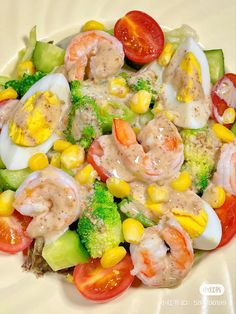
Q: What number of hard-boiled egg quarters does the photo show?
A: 3